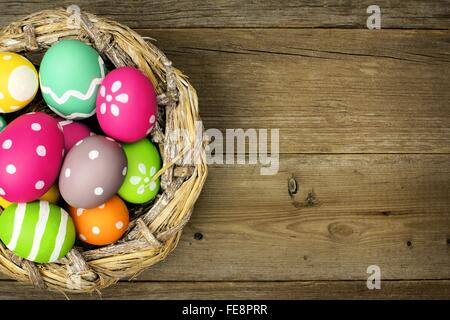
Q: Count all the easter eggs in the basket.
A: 11